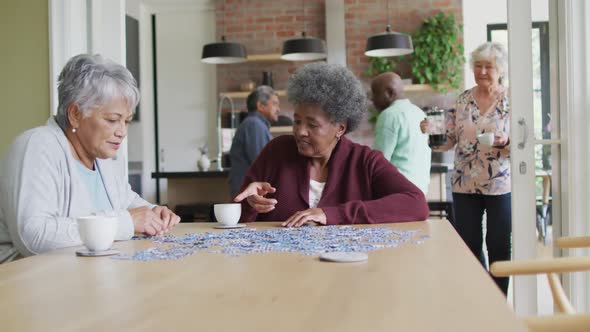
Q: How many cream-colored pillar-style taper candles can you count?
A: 0